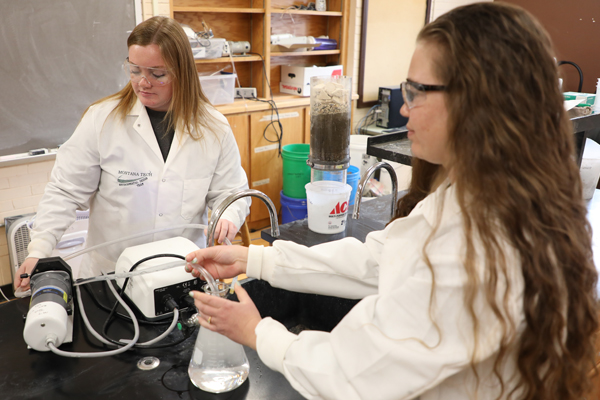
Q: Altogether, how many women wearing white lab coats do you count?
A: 2